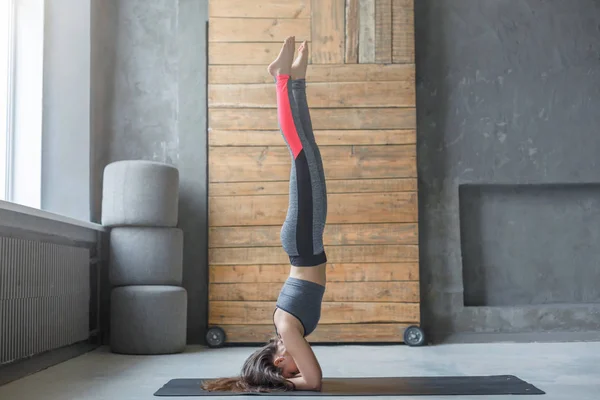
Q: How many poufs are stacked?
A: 3